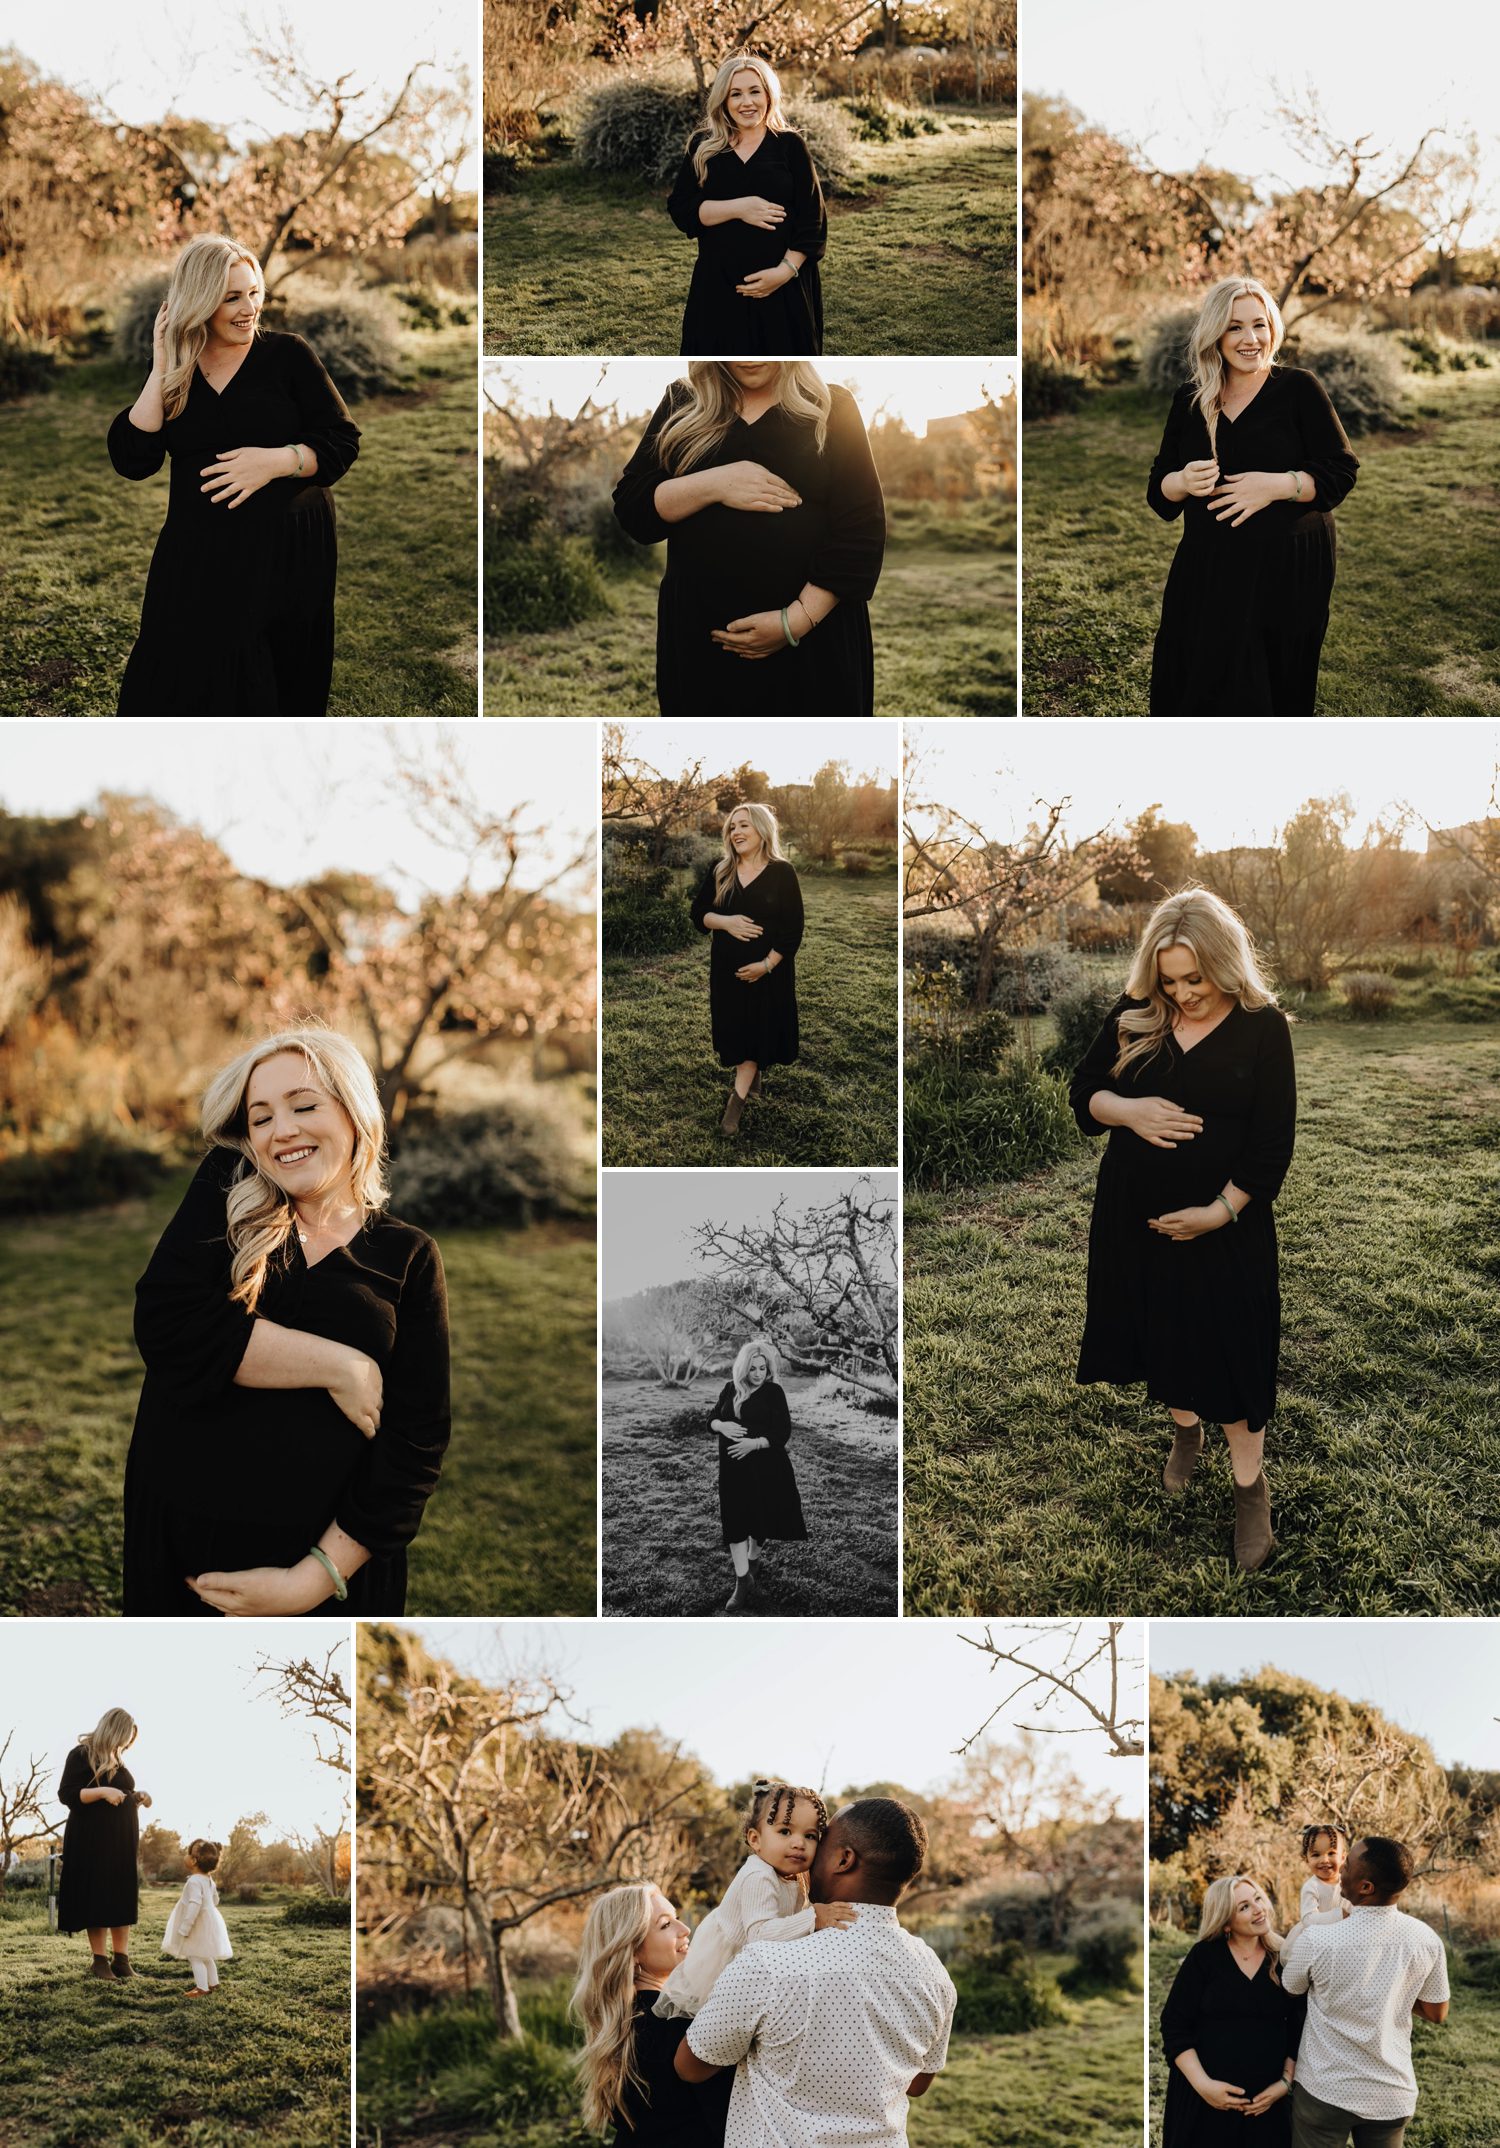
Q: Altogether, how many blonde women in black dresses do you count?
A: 11